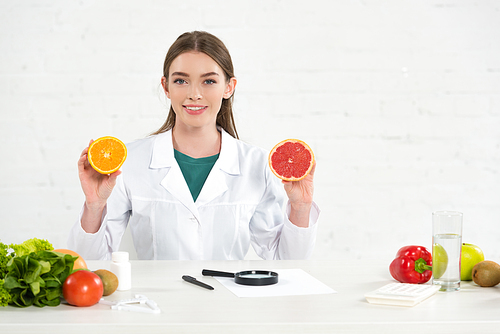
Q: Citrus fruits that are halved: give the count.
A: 2